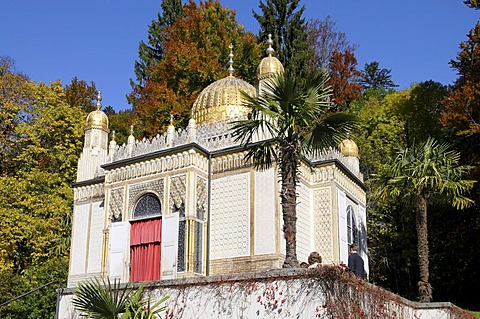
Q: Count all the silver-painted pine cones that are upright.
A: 0